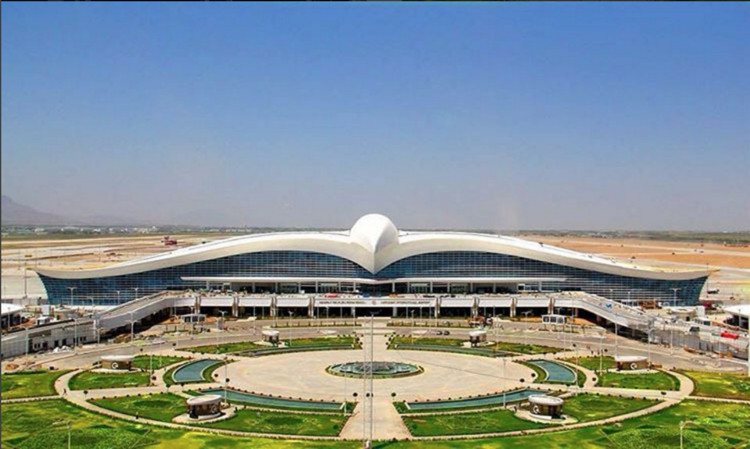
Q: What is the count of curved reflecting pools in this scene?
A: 6